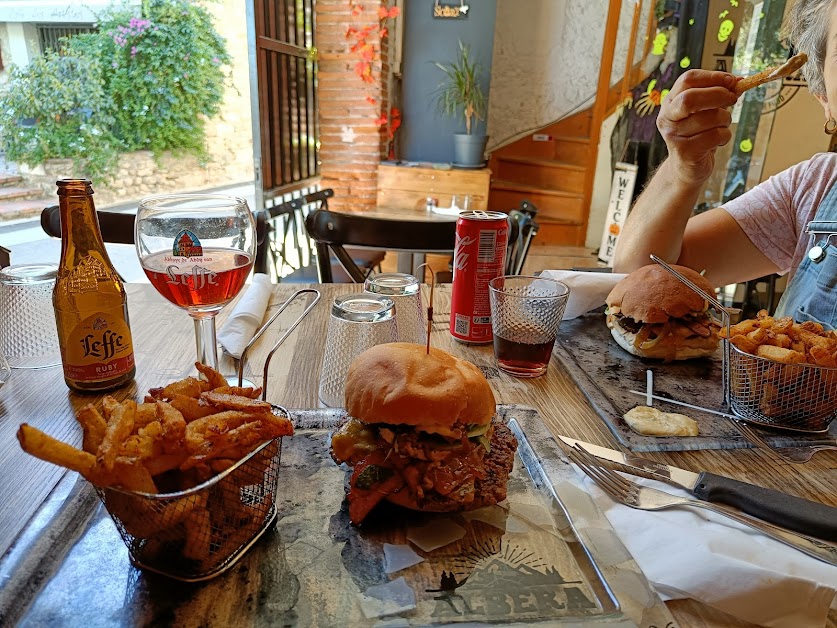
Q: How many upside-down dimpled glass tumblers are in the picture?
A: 3